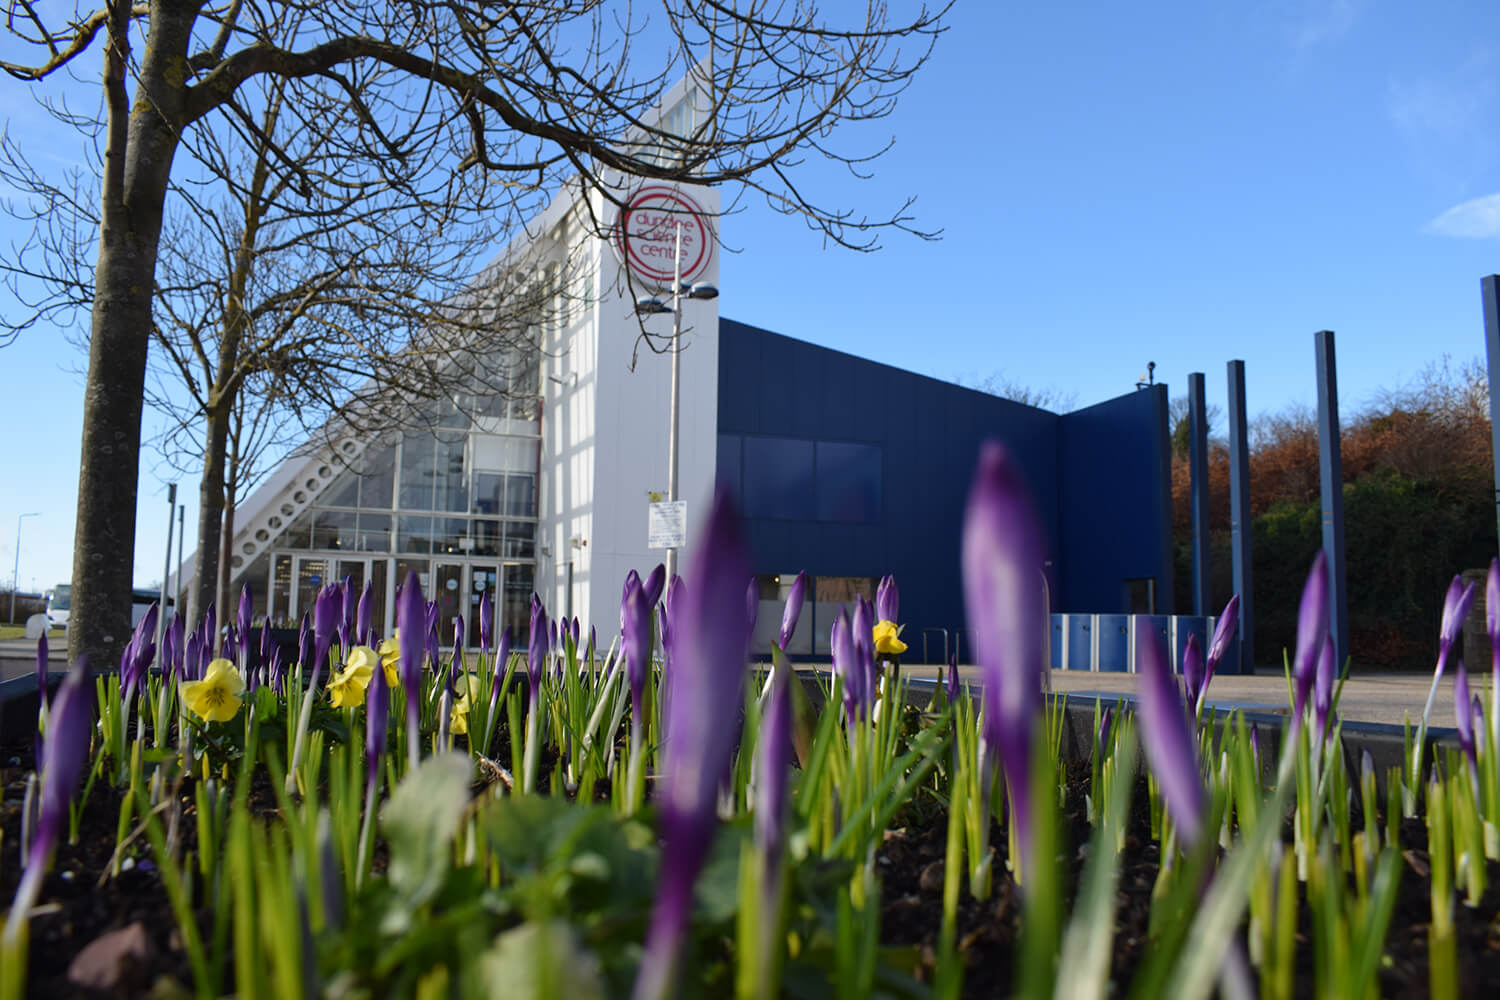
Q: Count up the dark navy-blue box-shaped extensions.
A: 1